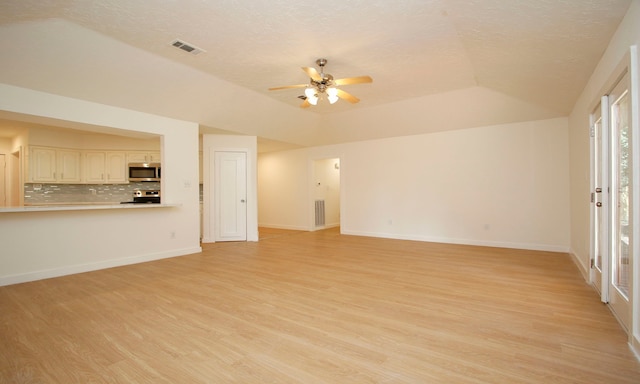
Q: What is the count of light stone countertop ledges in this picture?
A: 1